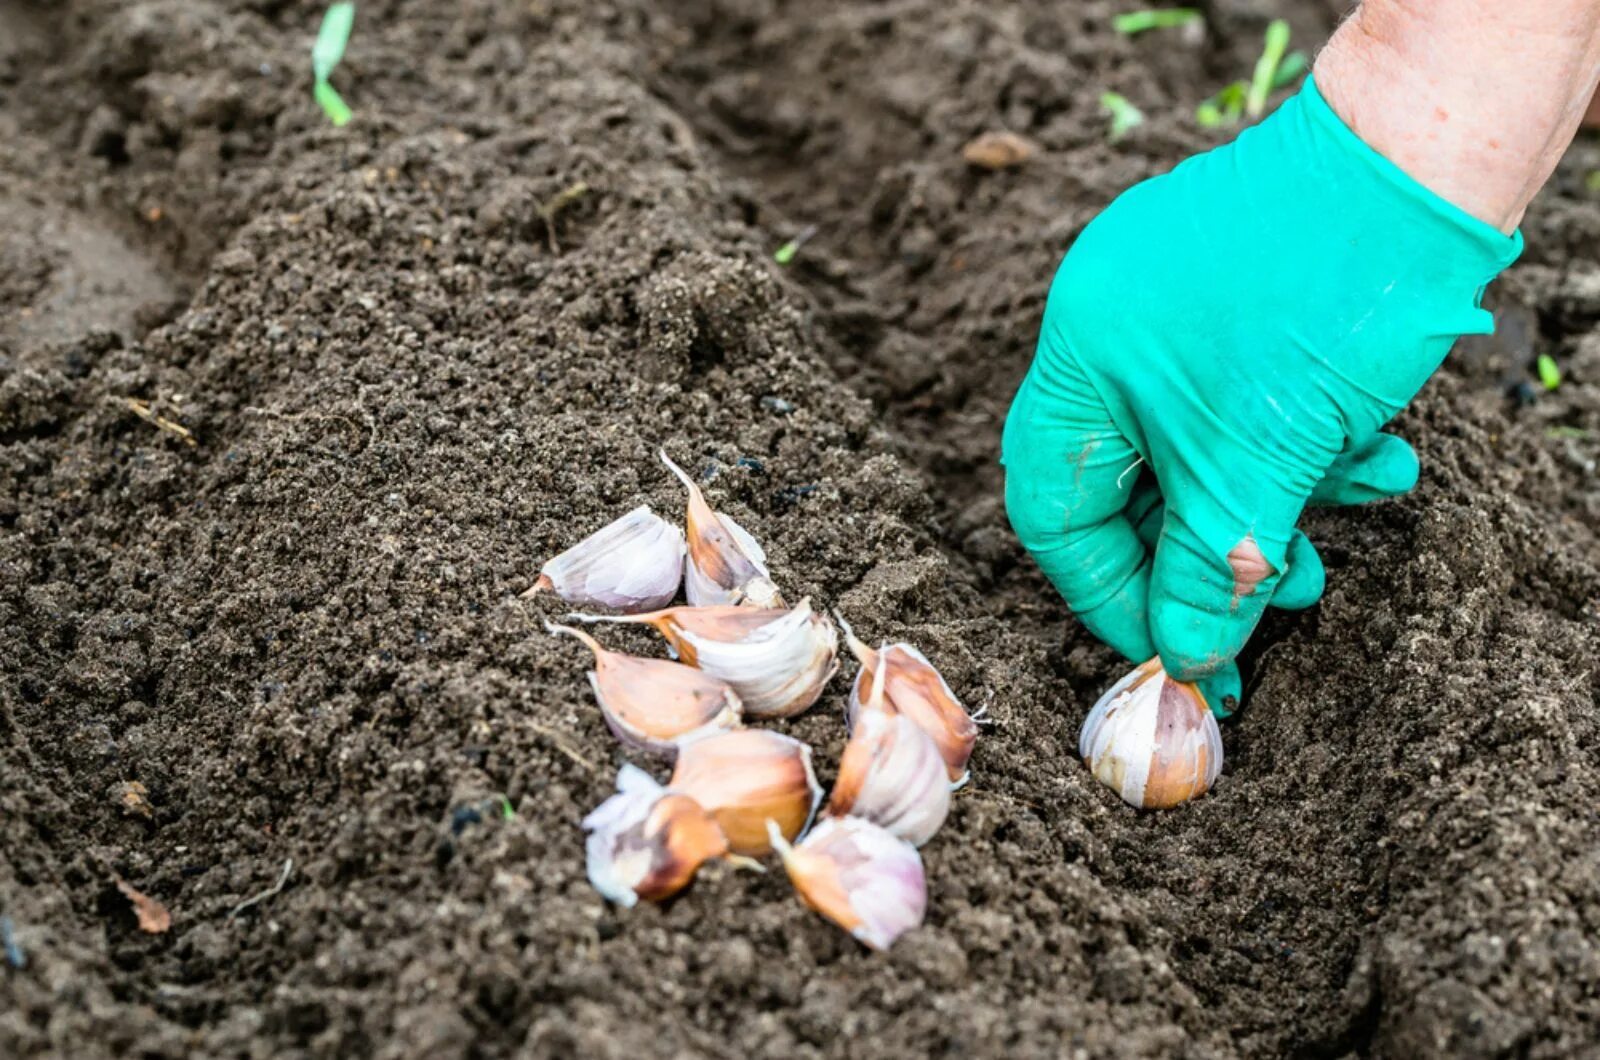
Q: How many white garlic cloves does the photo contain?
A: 10